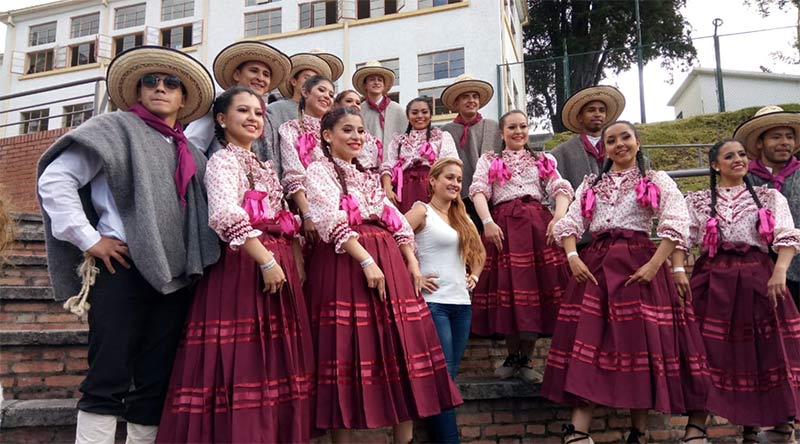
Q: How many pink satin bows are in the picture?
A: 14